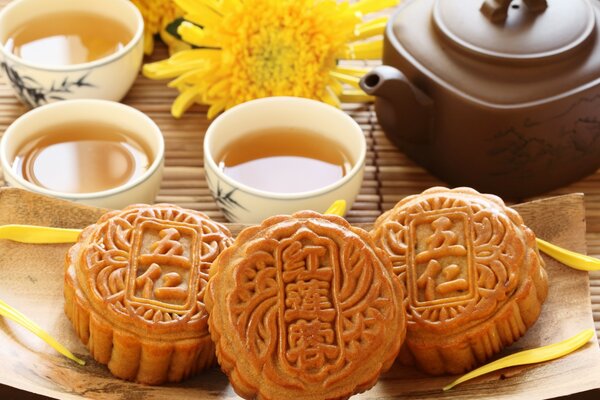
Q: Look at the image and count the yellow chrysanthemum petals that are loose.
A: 5